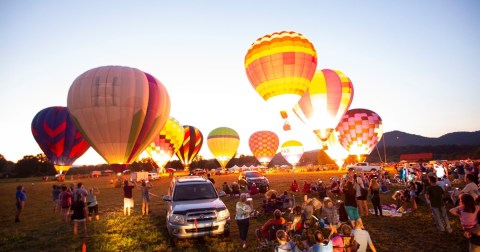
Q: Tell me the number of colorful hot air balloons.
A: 11